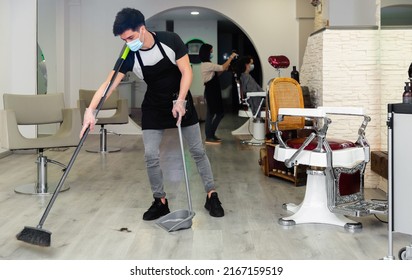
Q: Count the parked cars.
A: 0